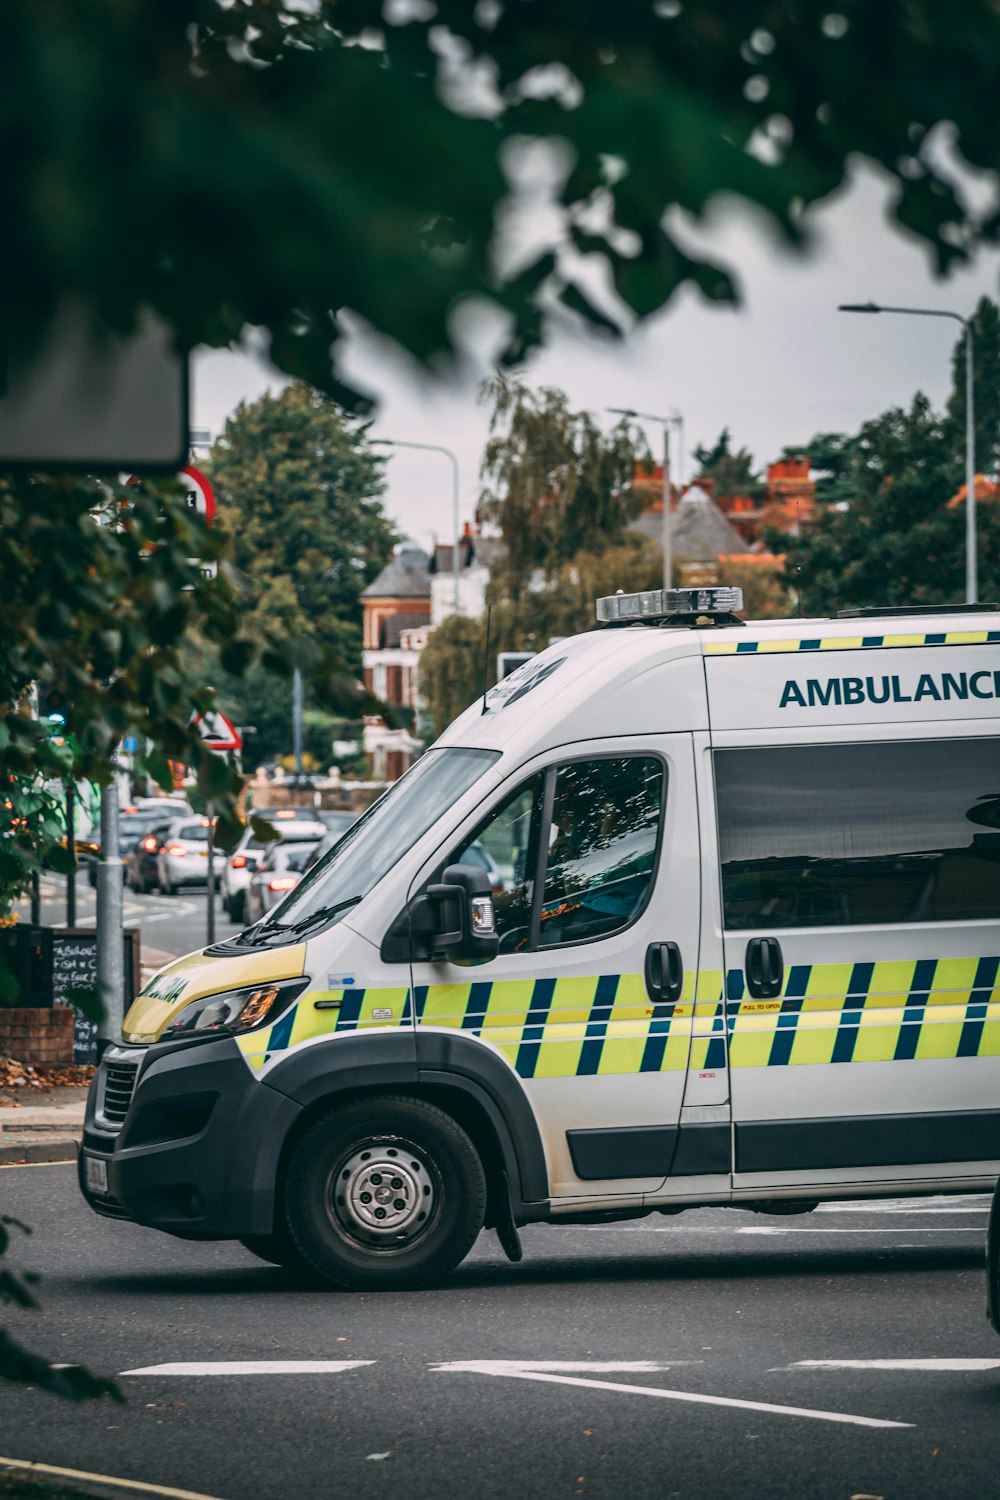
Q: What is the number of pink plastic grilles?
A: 0